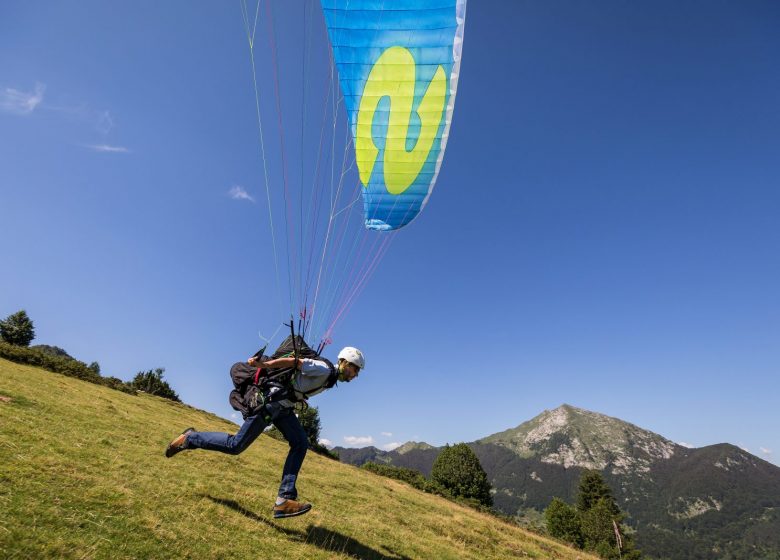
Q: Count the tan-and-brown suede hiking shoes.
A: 2